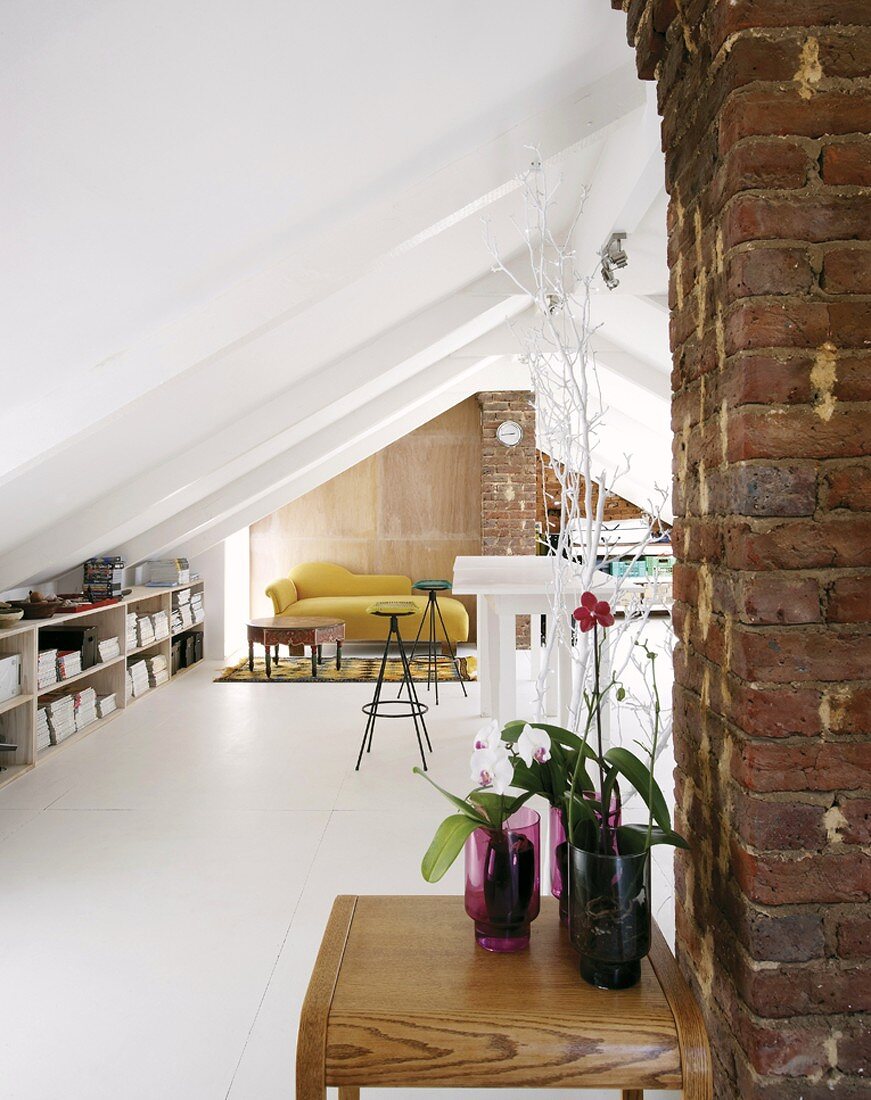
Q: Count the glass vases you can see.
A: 3